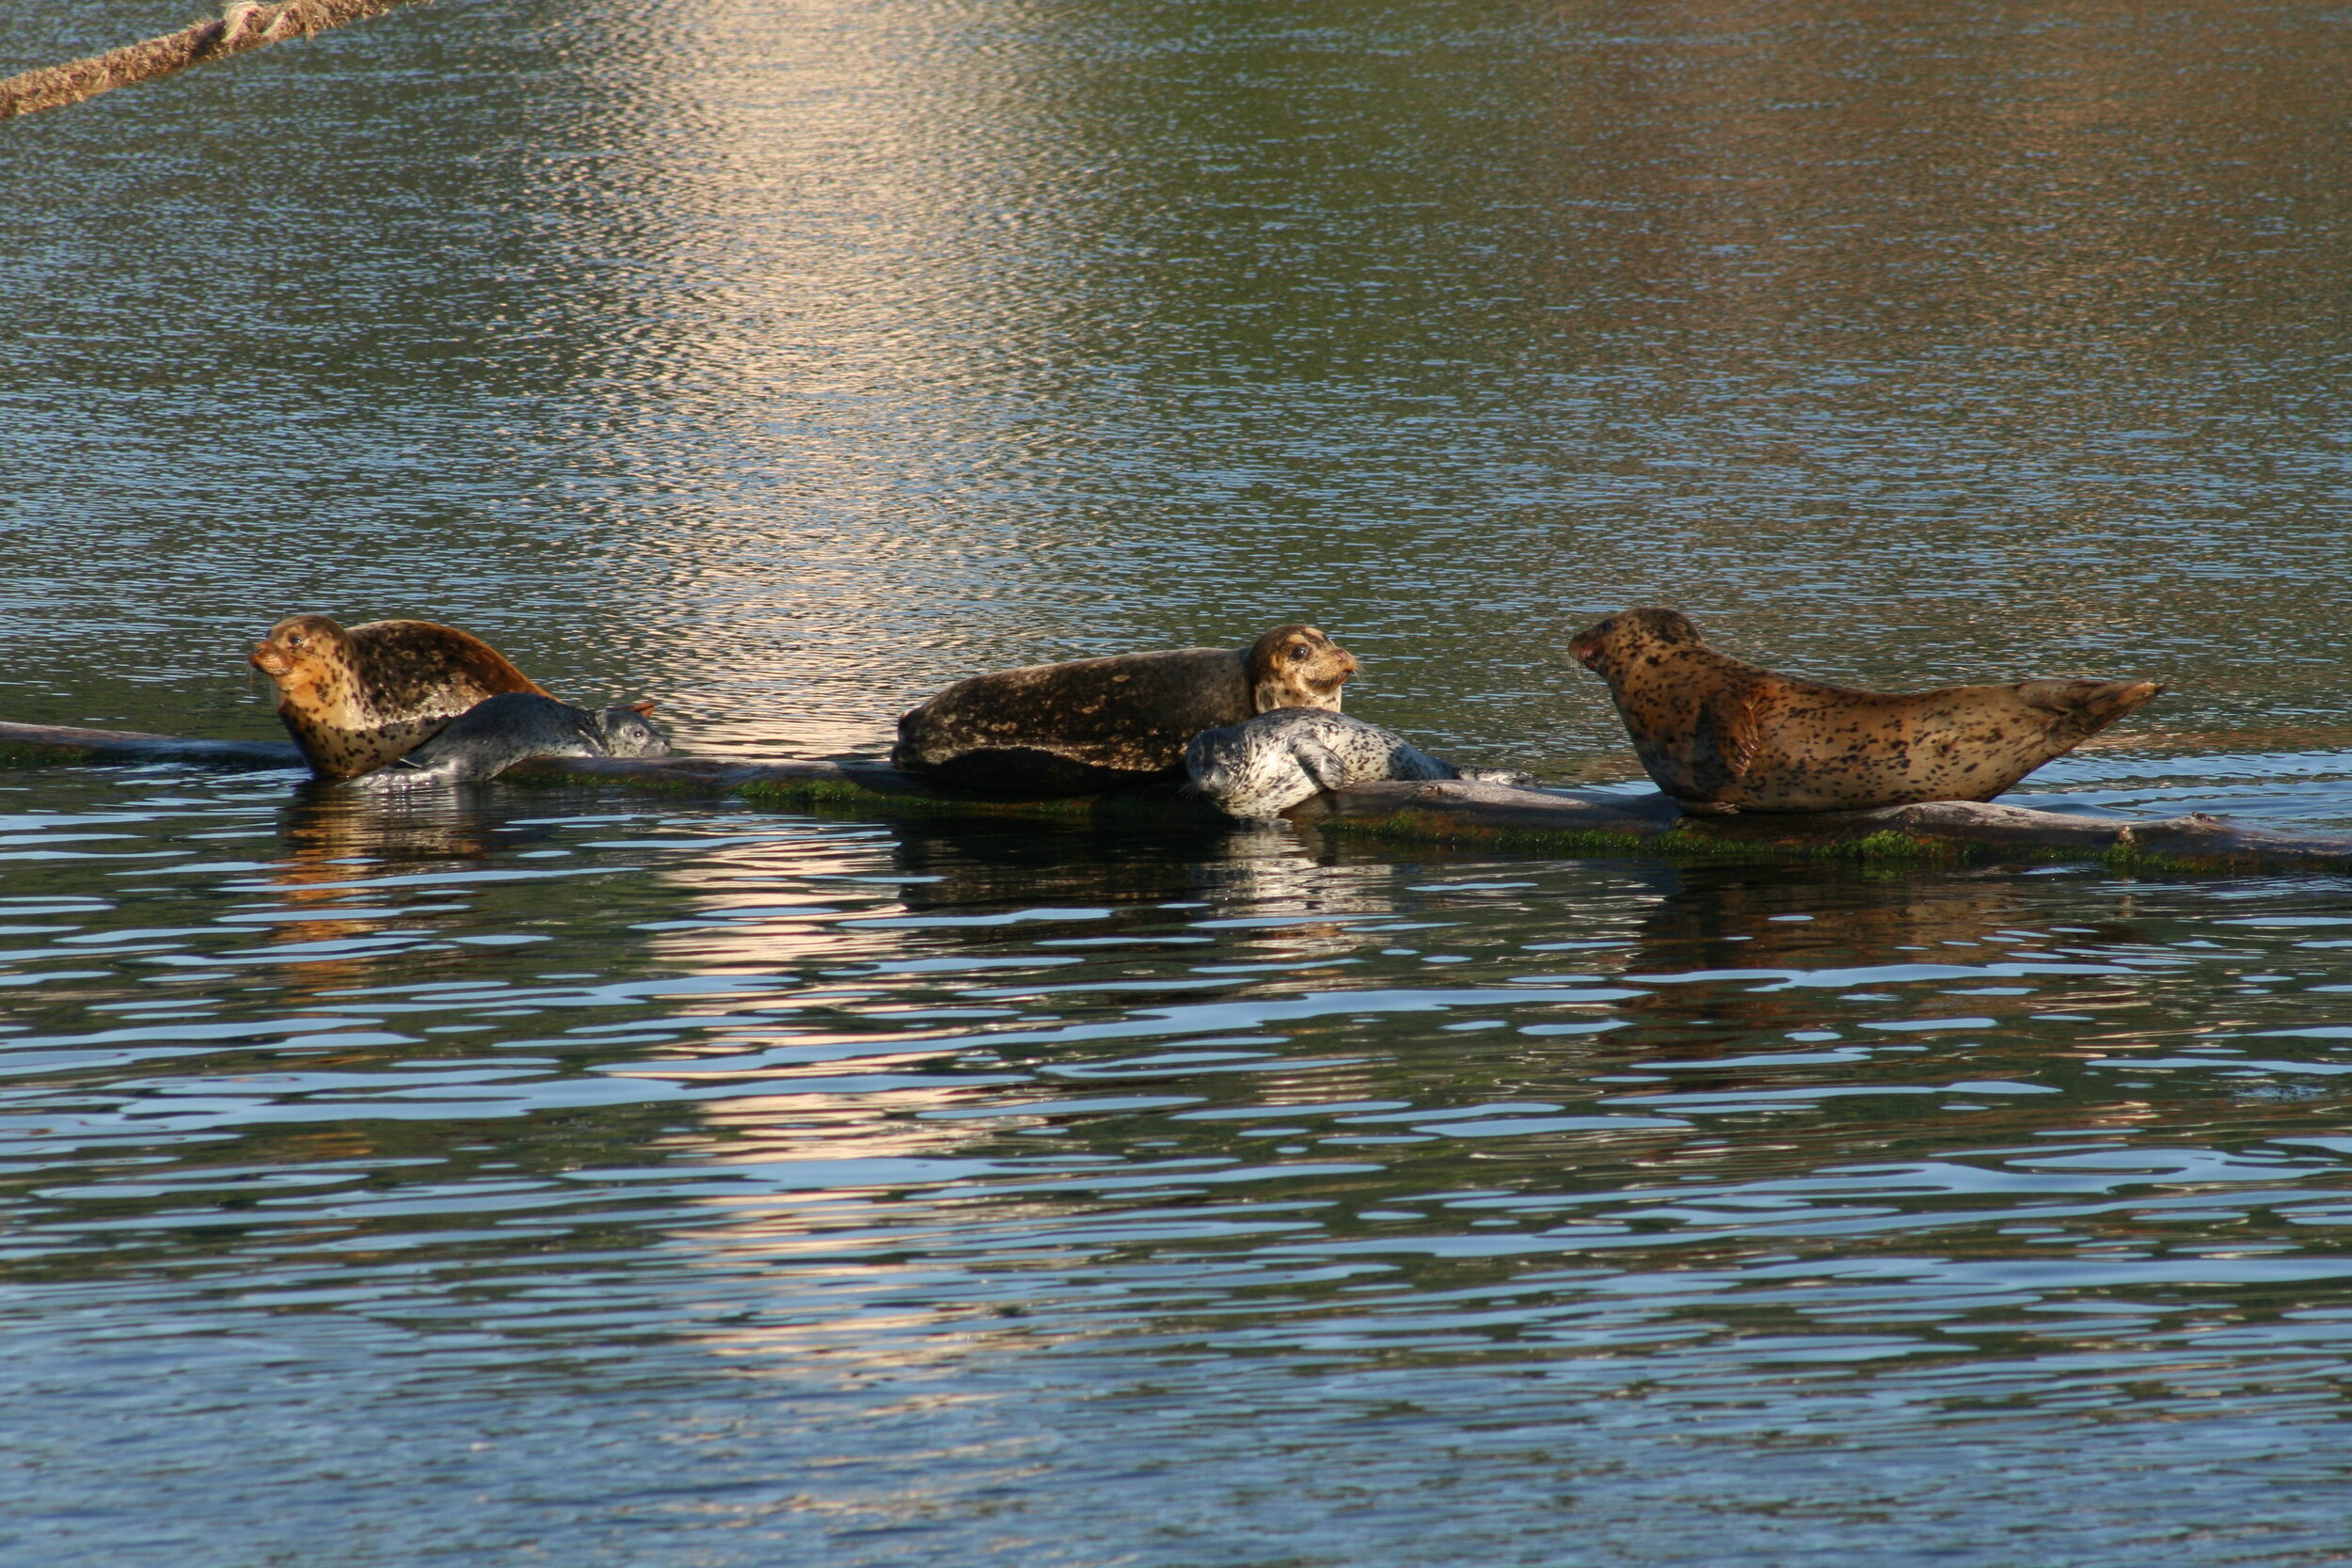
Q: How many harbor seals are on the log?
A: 5